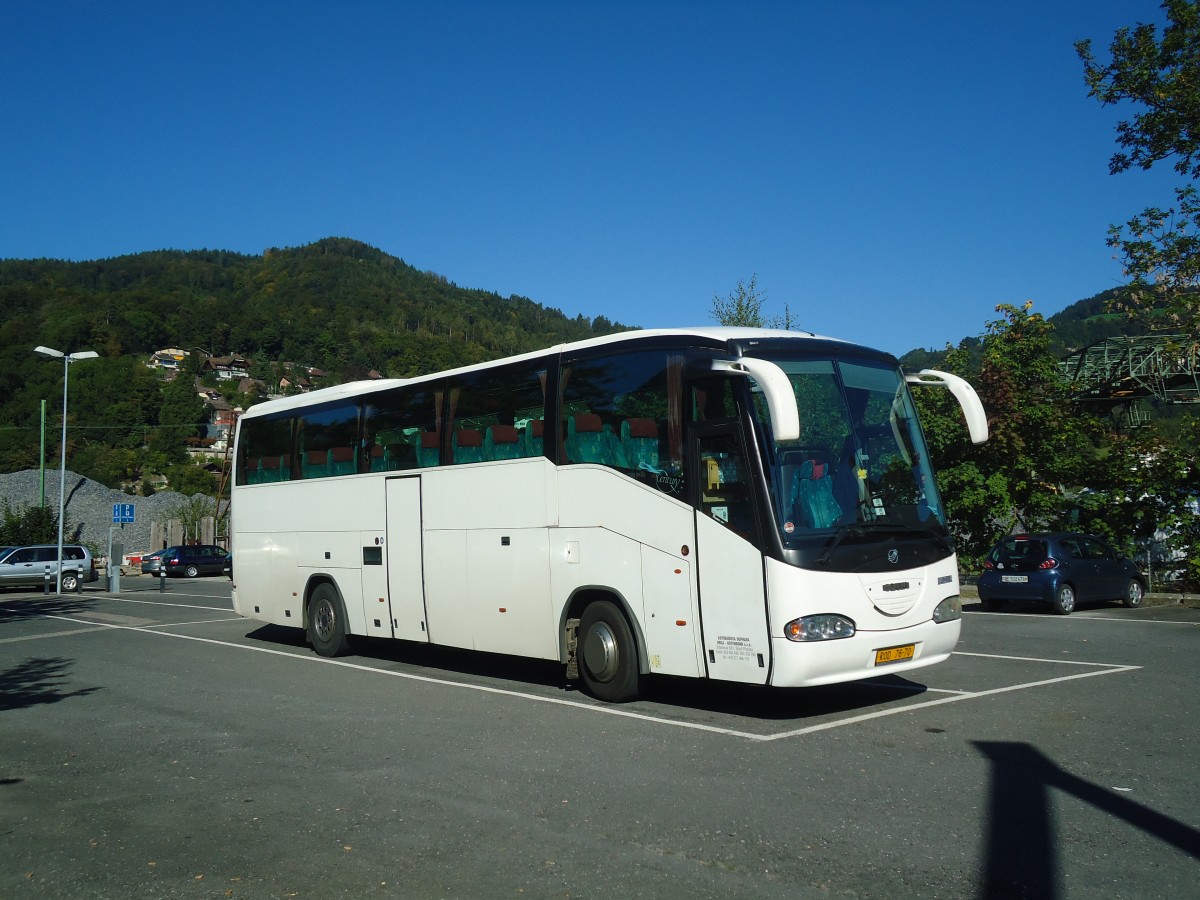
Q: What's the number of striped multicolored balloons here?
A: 0